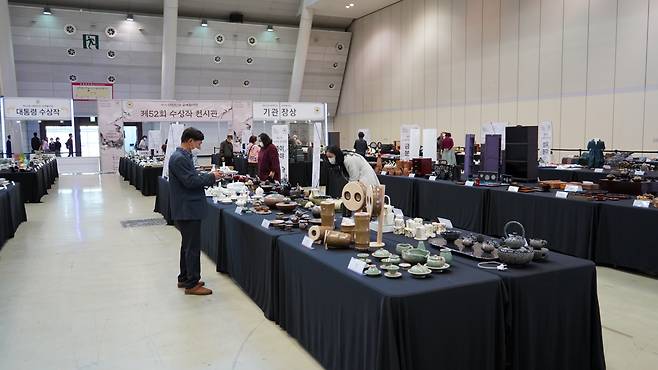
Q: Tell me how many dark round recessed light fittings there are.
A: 15